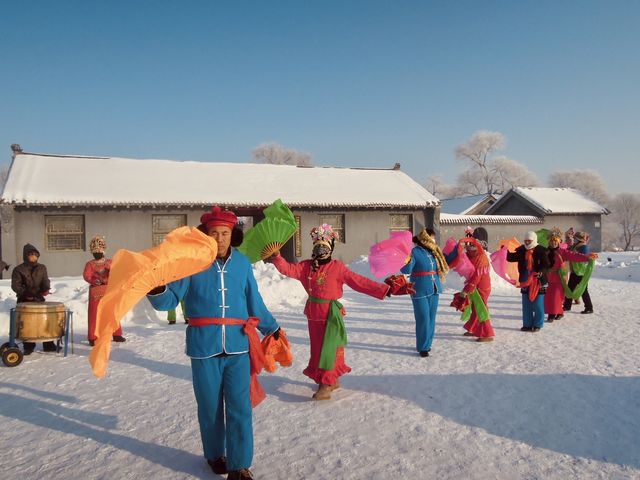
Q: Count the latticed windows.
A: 4